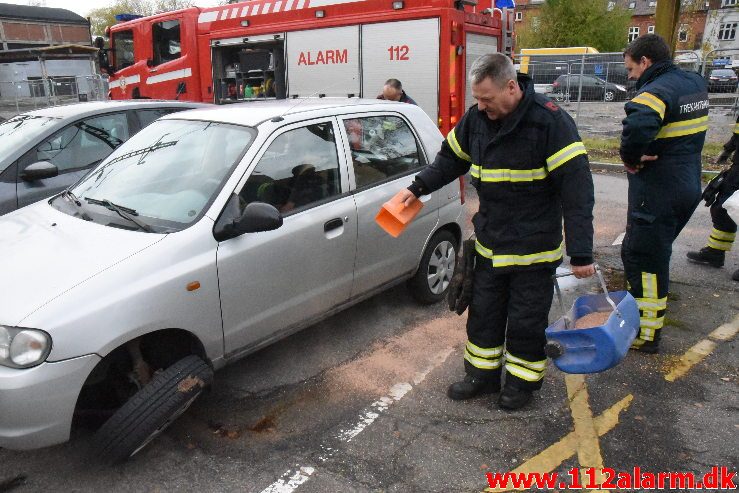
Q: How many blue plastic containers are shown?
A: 1